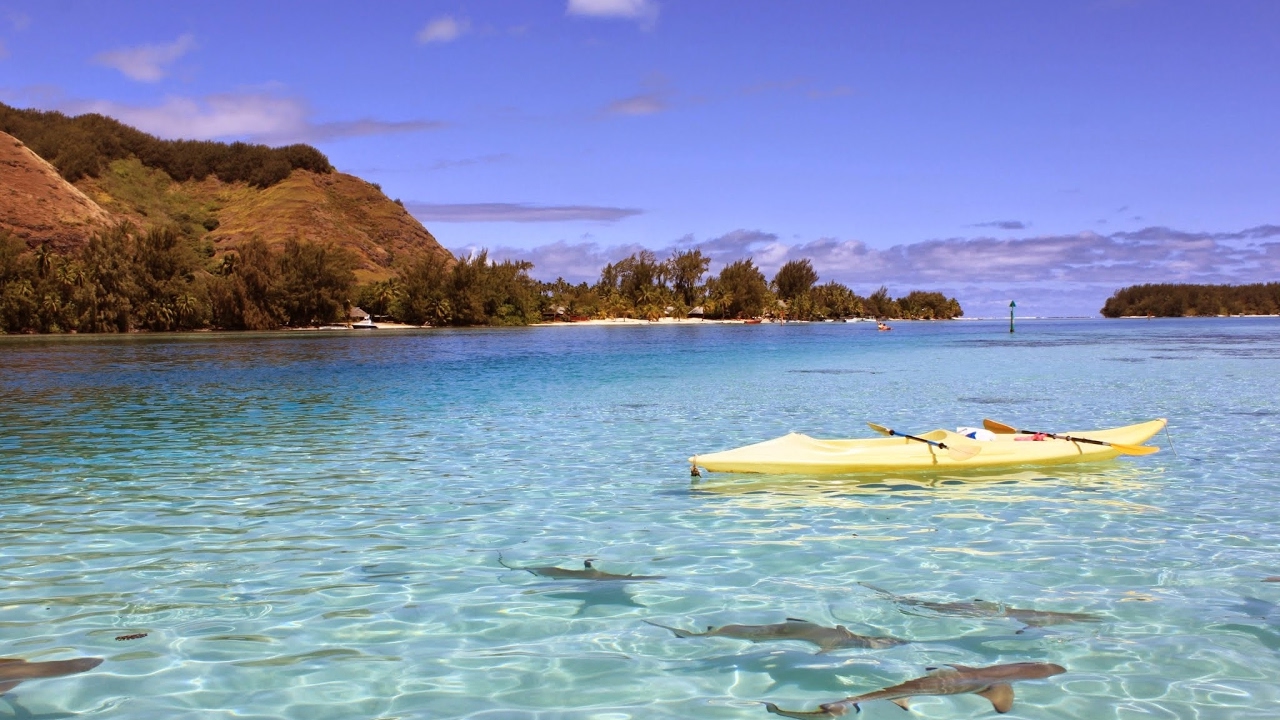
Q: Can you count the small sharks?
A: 5